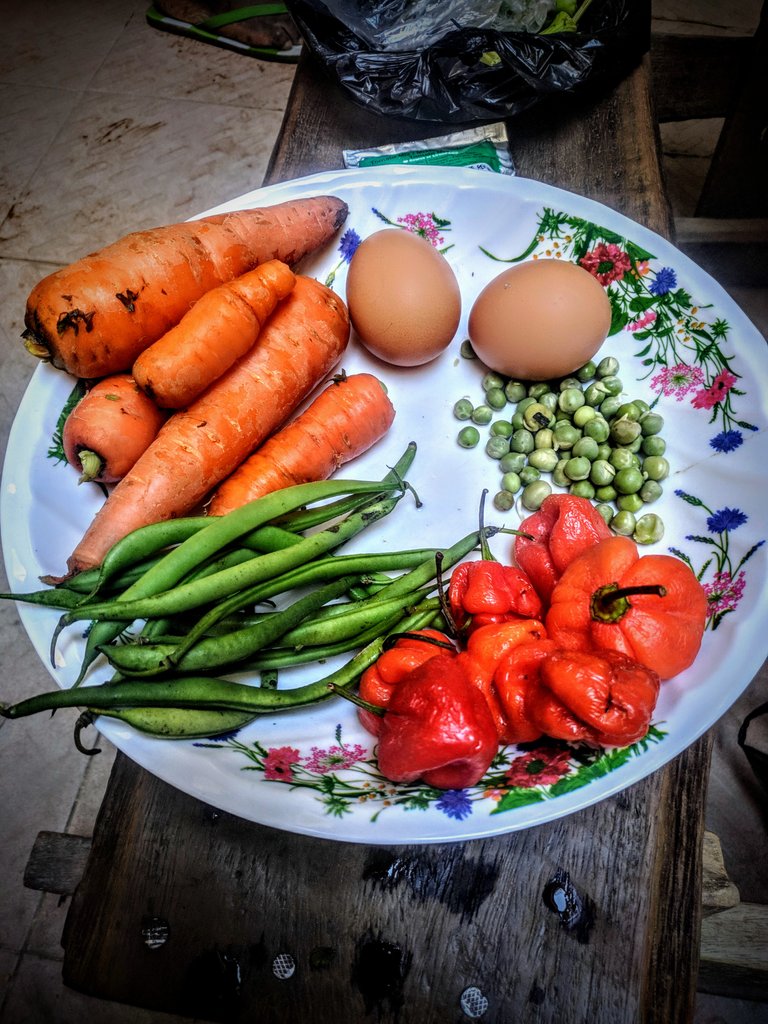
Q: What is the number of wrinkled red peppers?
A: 7